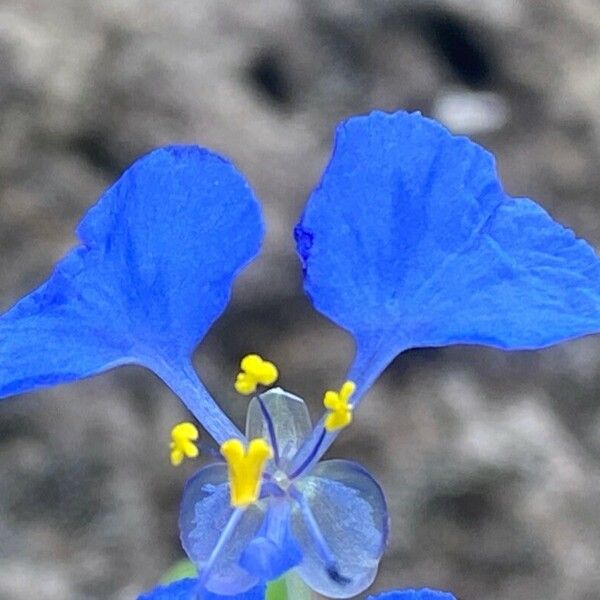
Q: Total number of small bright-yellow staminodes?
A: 3